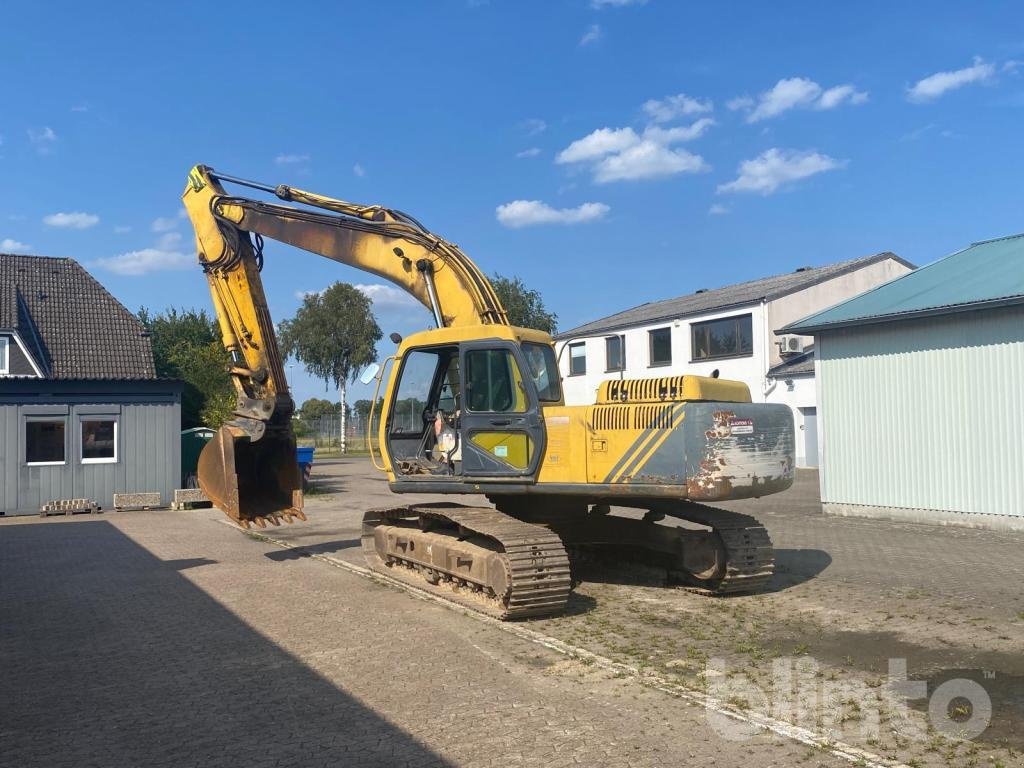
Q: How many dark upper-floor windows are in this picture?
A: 4